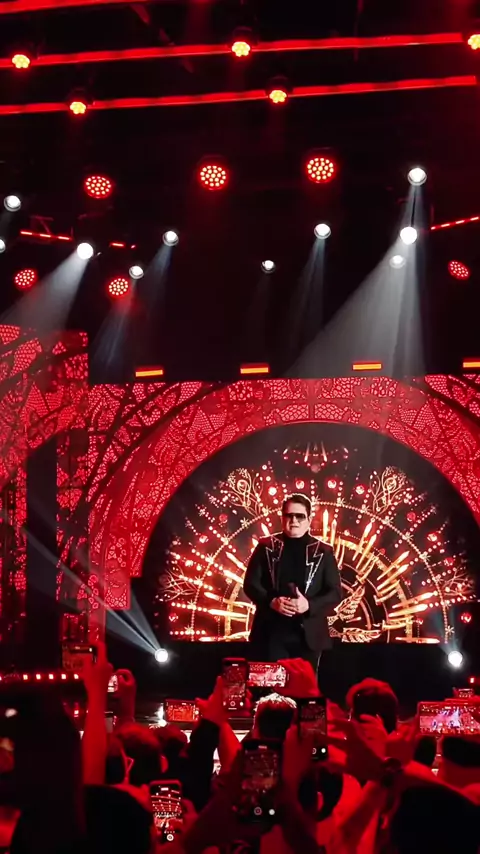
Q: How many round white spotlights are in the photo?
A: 12